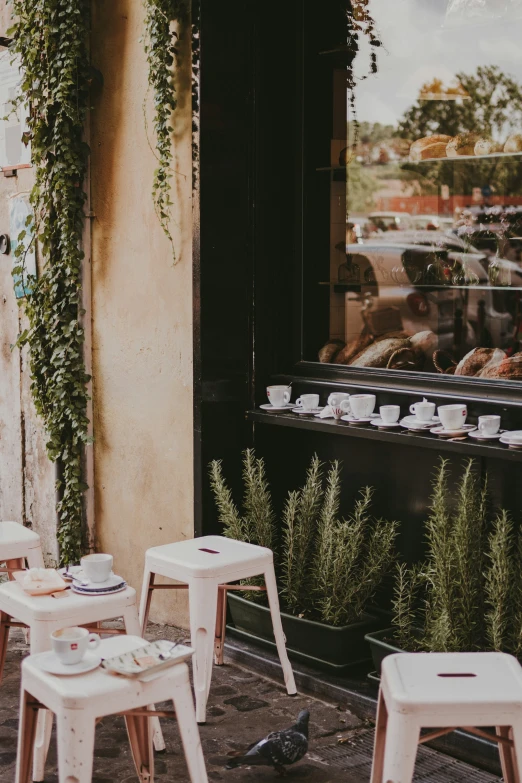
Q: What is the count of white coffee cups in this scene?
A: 10